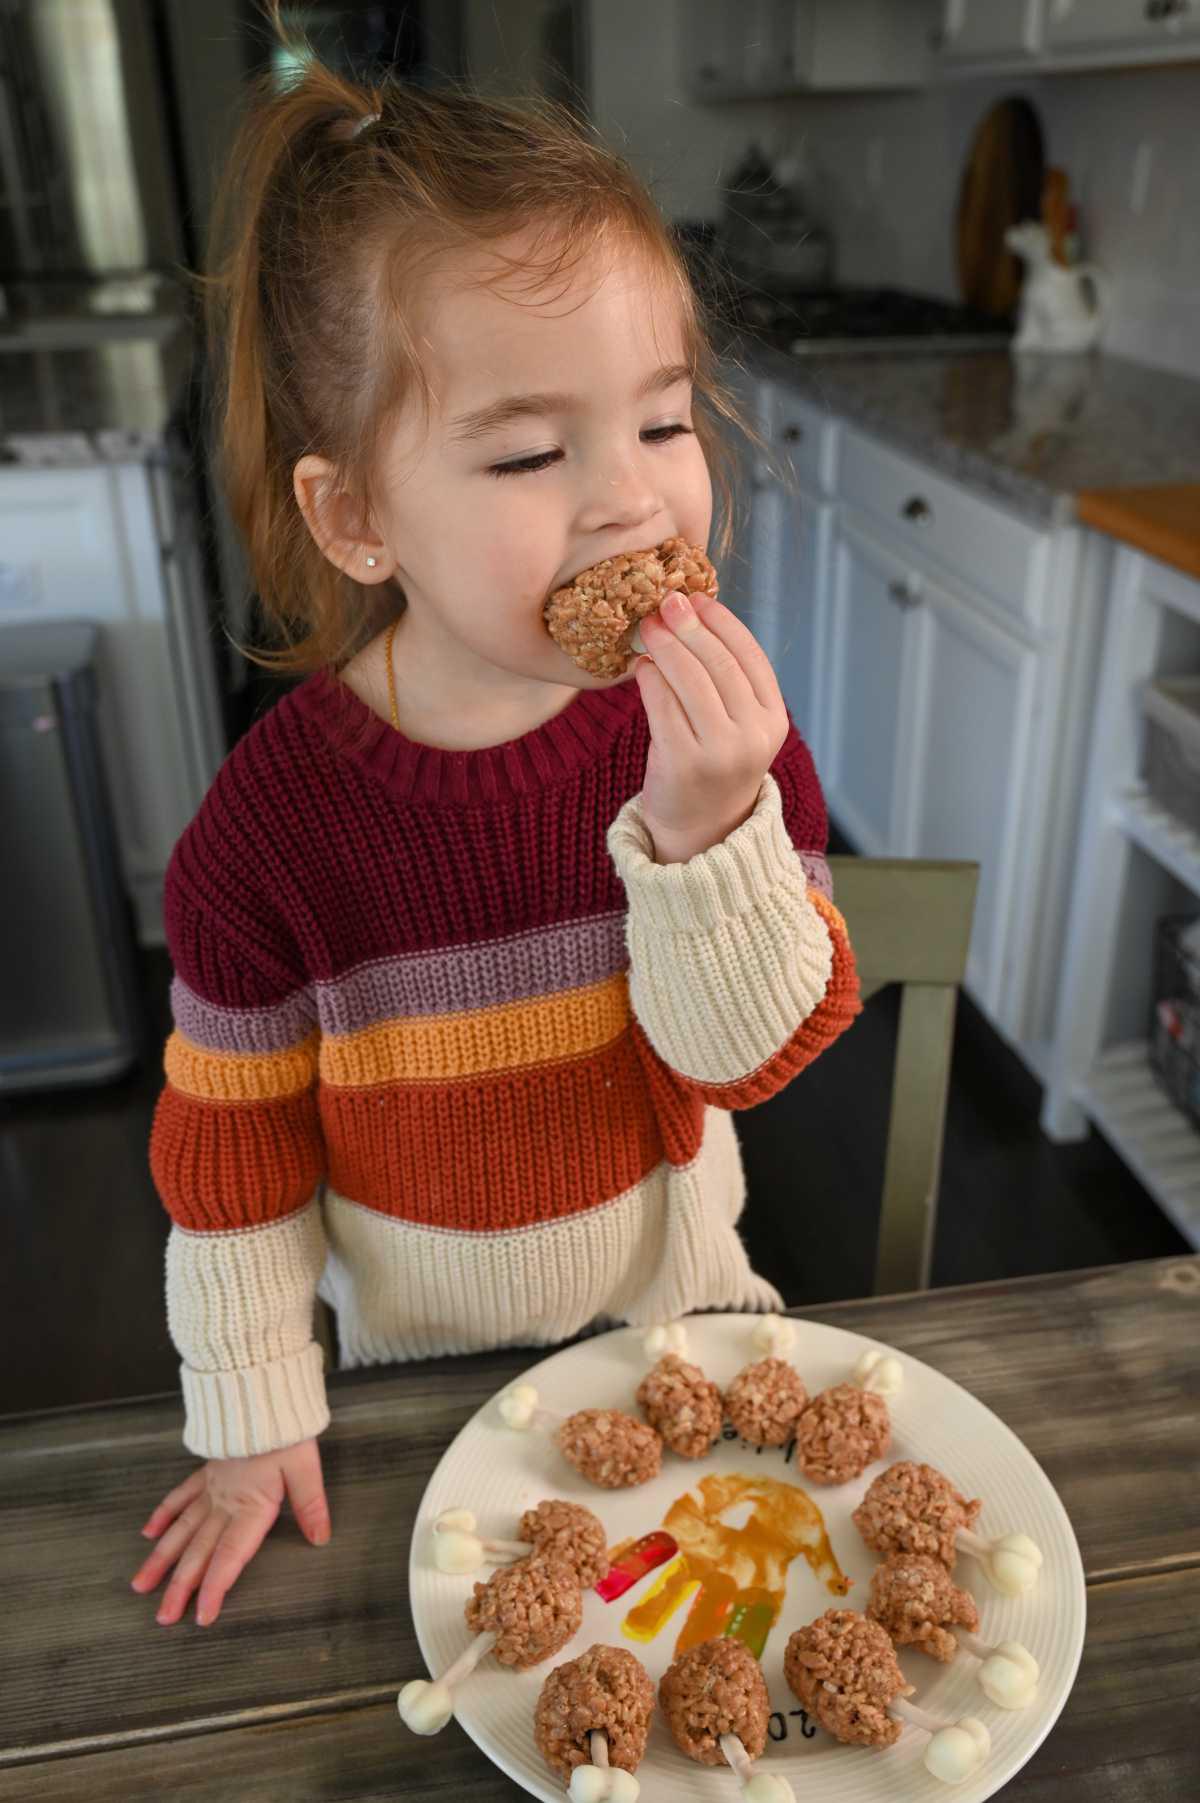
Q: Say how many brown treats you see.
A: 12